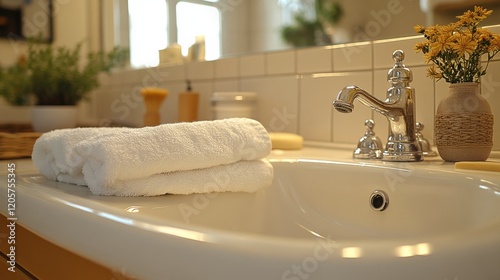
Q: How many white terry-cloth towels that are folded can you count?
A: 2